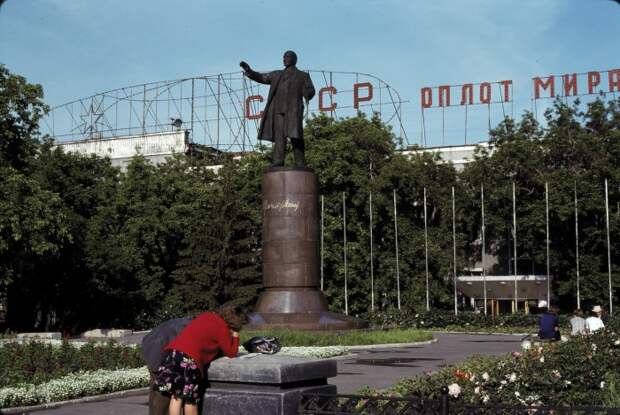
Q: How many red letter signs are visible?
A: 12